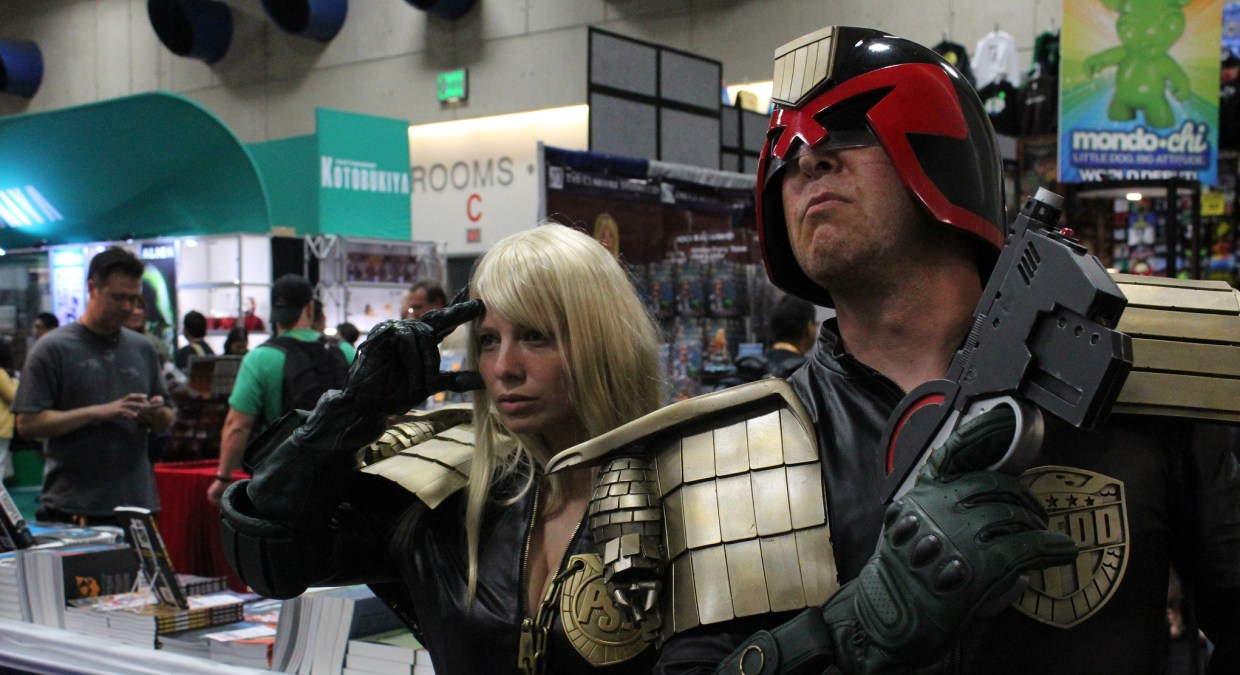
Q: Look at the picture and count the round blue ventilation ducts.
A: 4